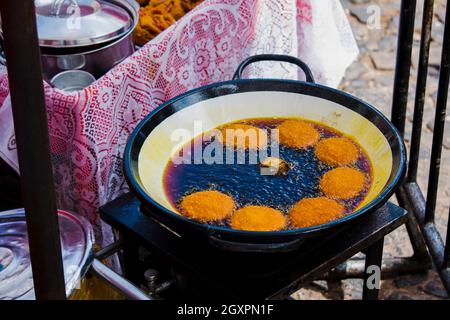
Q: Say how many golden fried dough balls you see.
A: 7